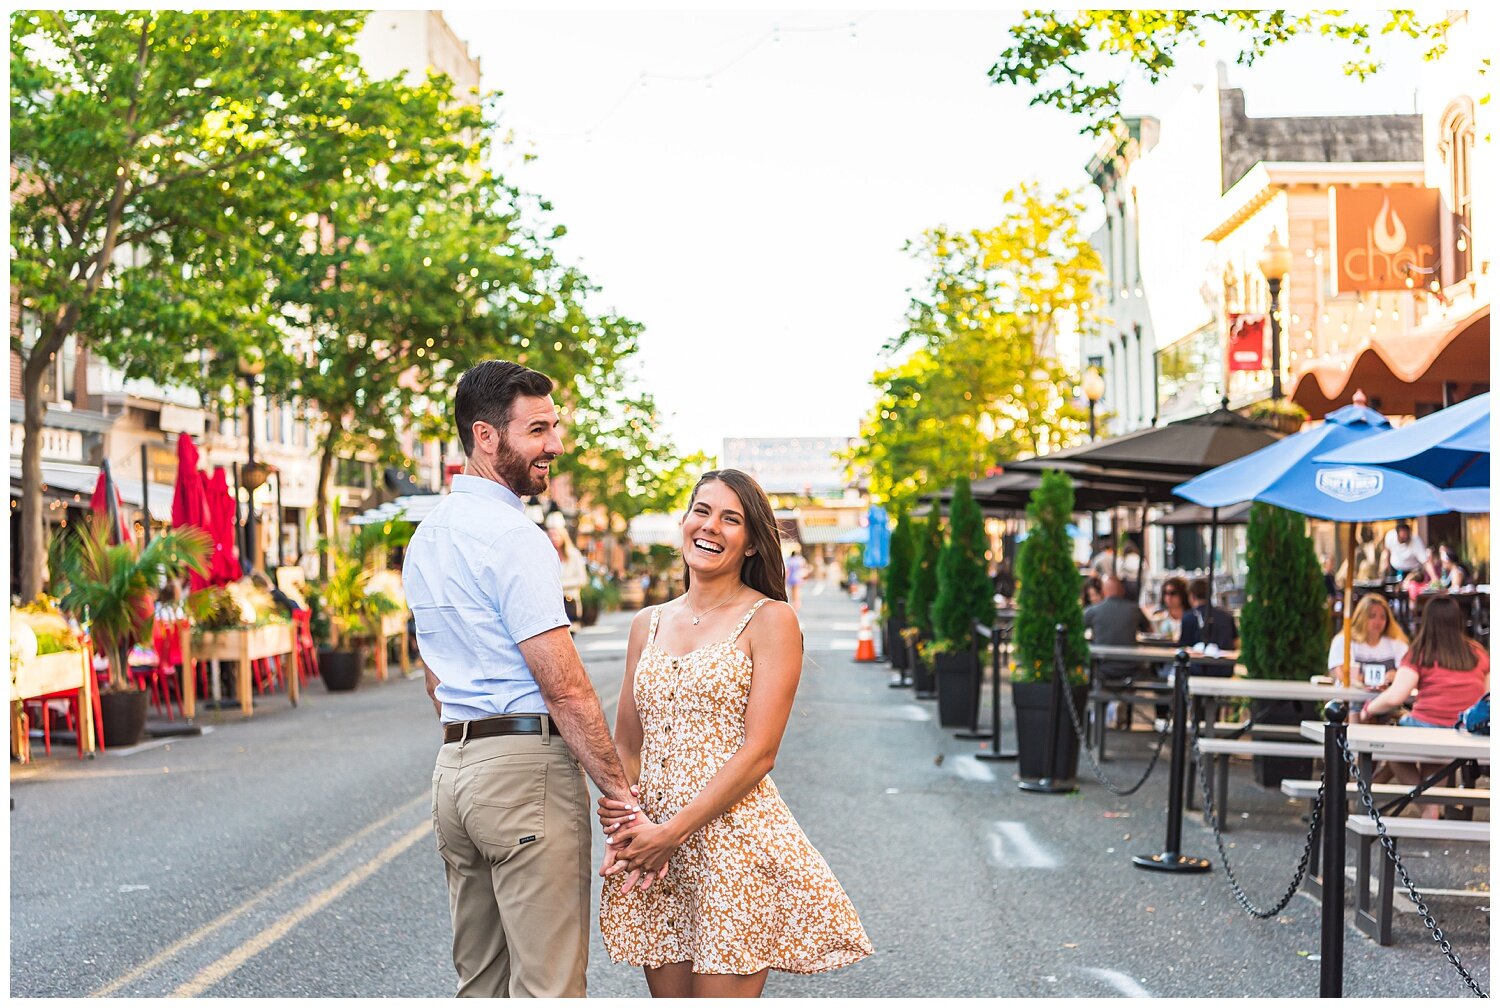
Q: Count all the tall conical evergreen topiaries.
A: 5